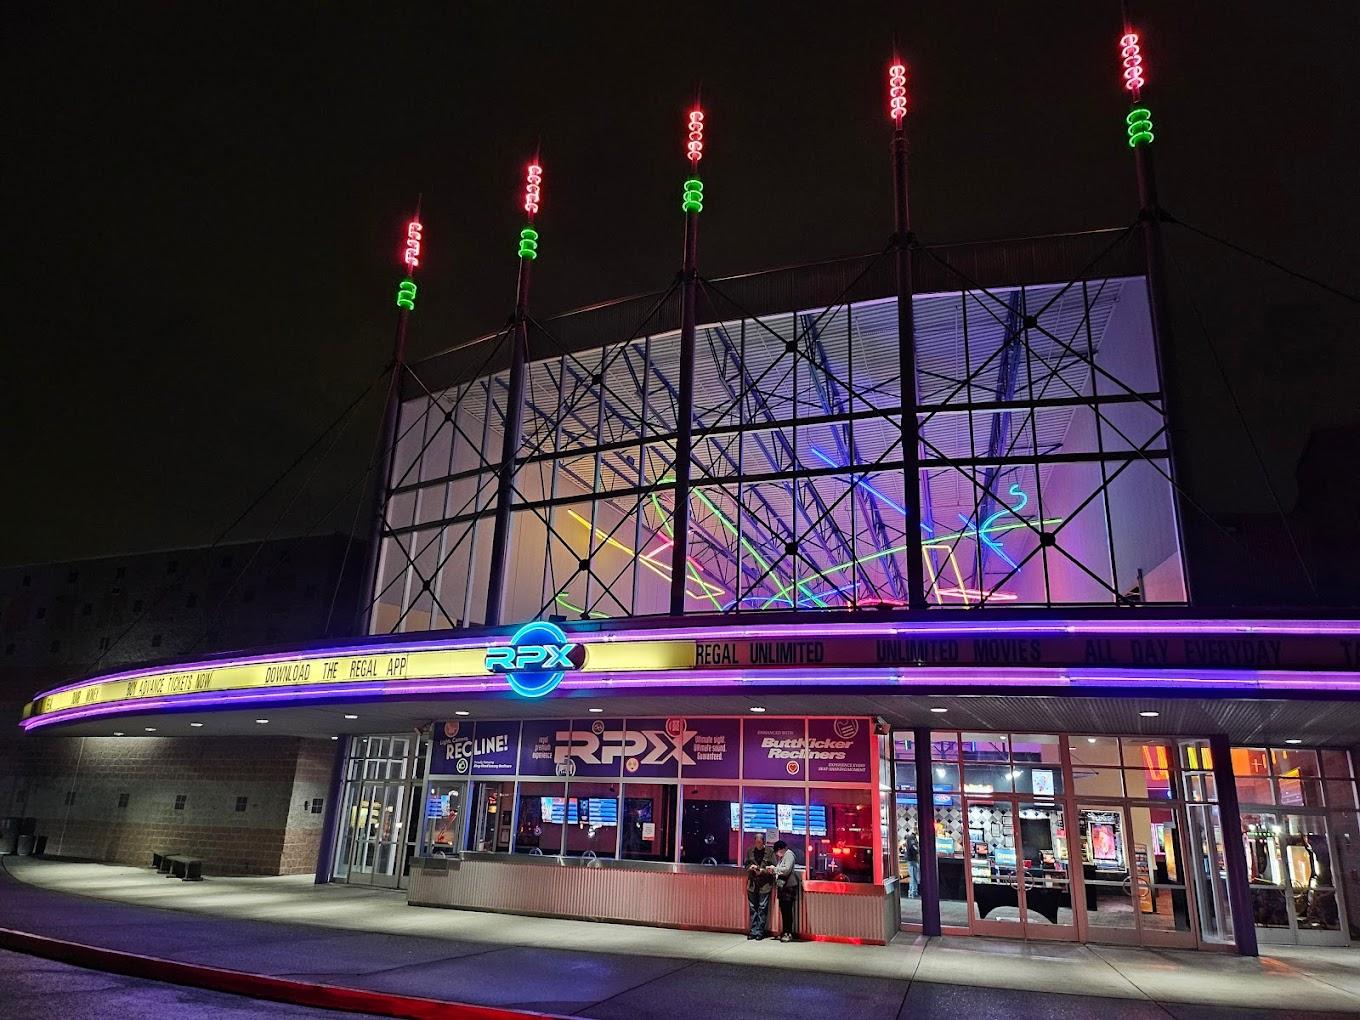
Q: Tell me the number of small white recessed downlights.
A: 12